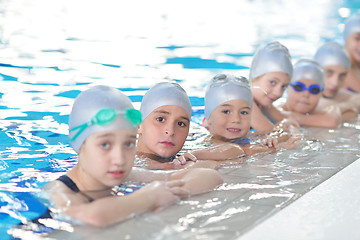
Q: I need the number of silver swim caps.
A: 7